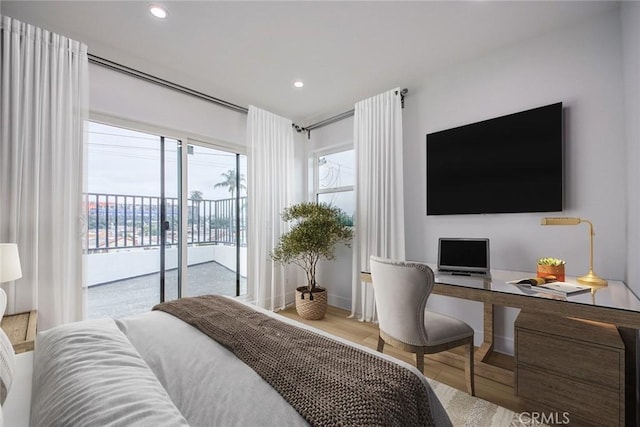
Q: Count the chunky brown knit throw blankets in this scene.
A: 1